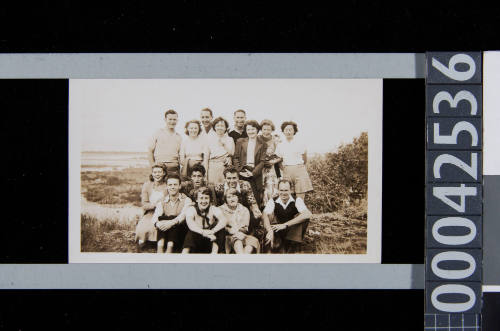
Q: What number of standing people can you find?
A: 8